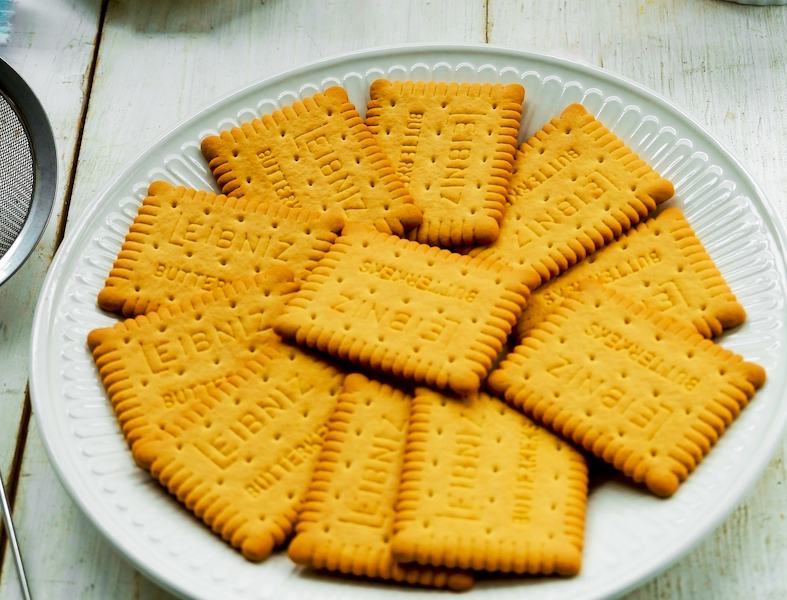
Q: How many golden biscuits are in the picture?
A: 11